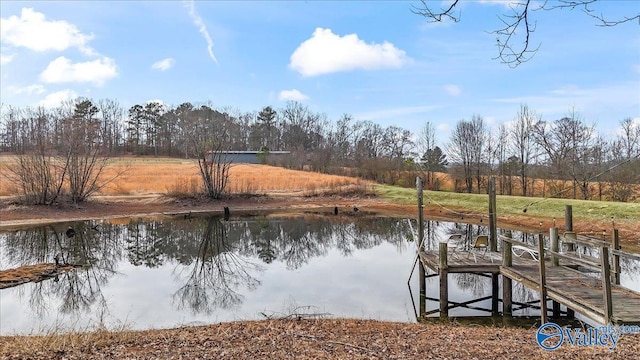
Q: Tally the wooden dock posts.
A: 9